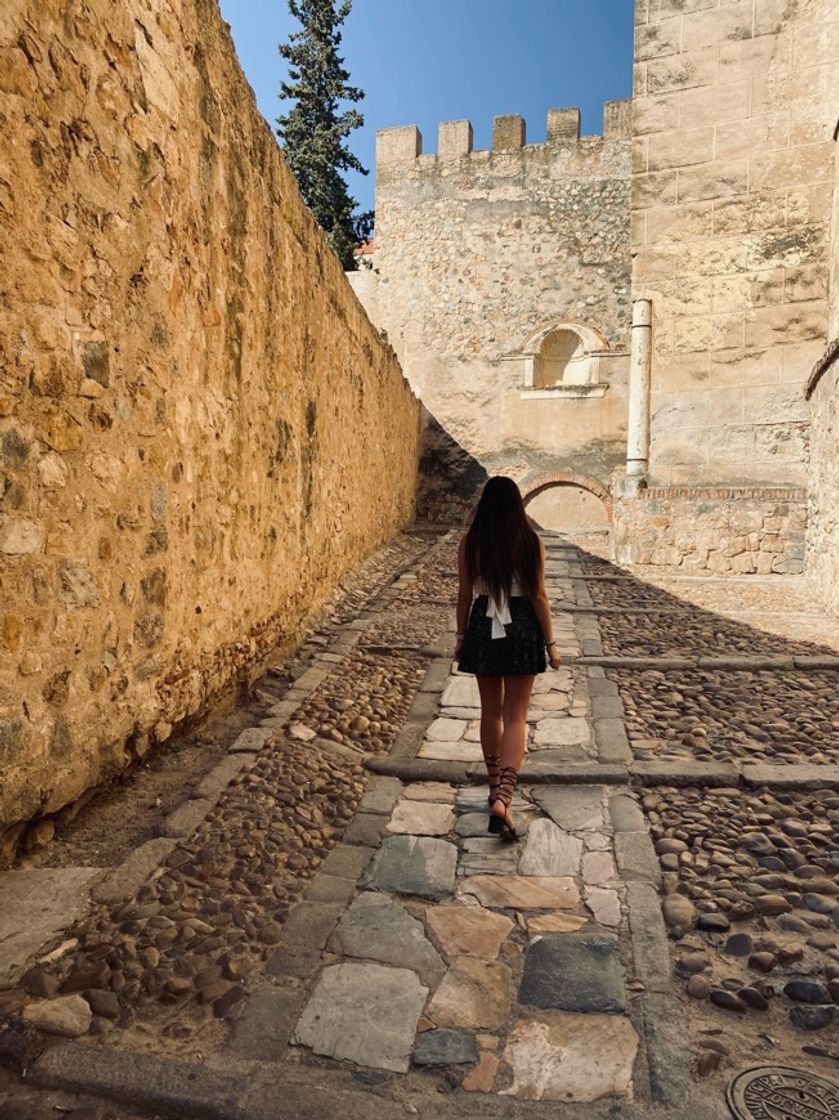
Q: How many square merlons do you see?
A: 5